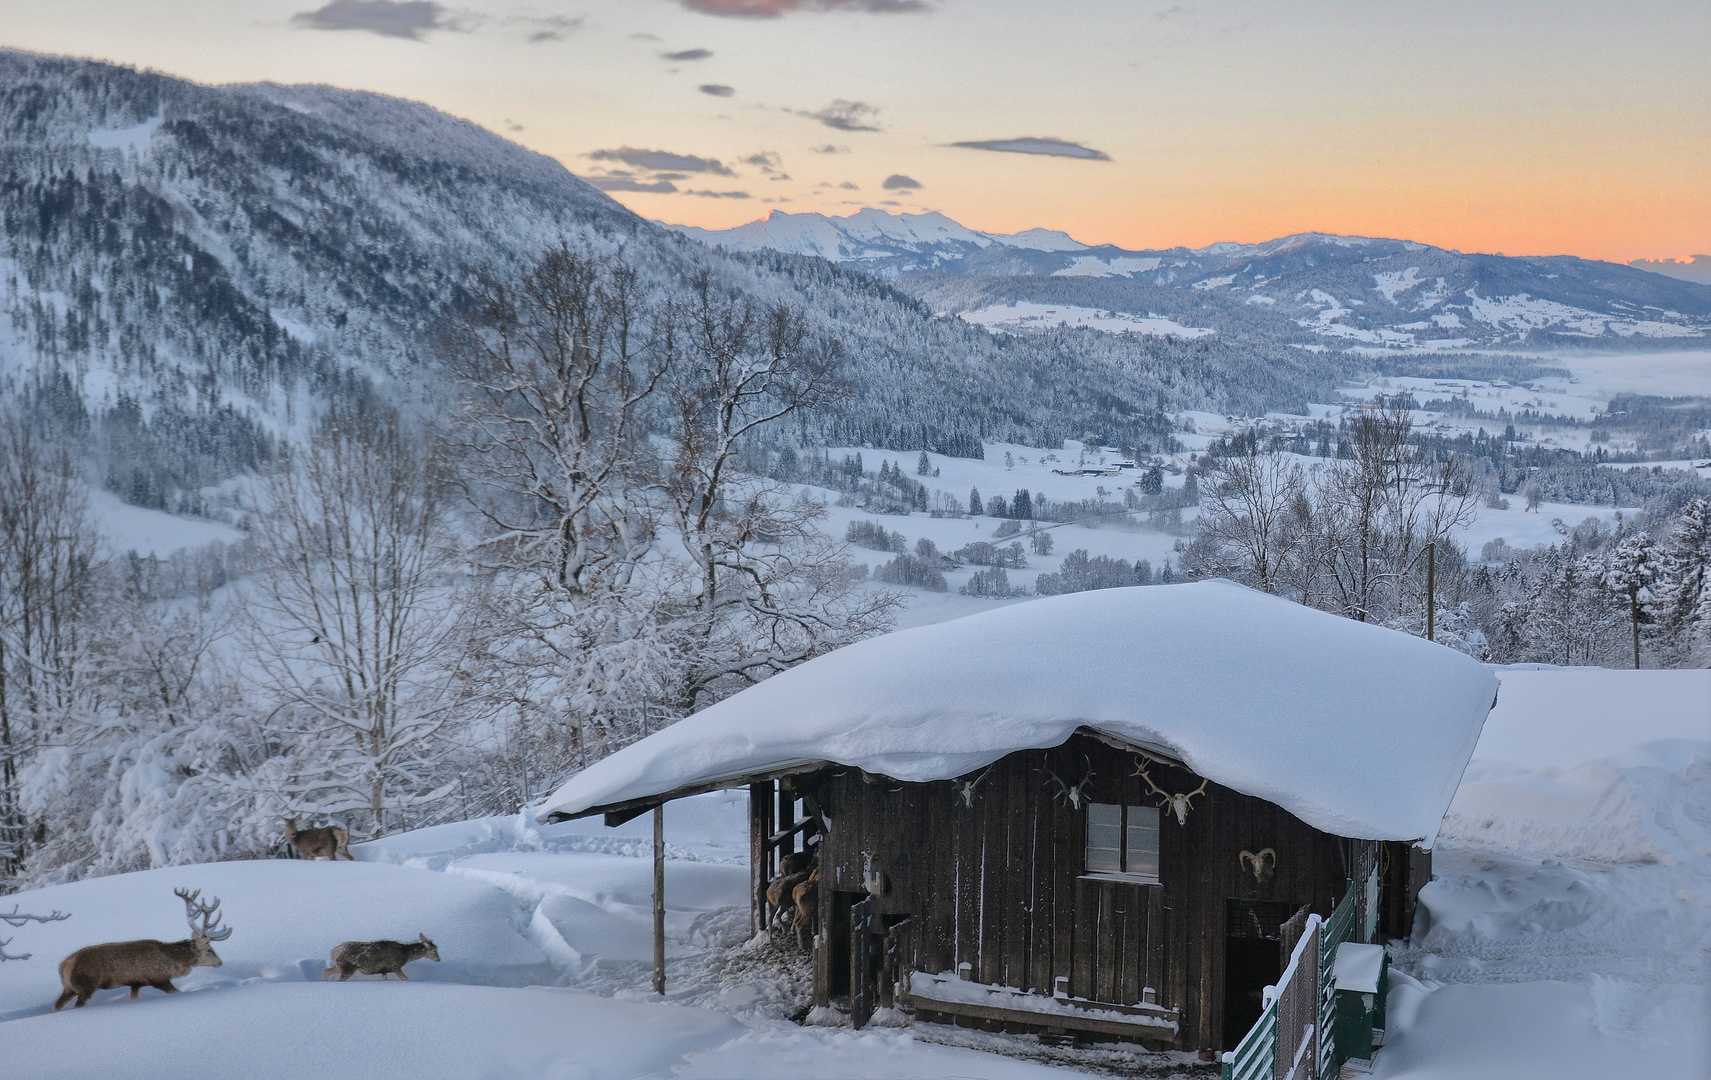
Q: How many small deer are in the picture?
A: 2